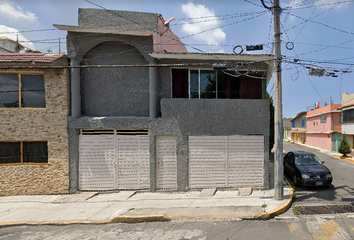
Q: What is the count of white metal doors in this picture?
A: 3